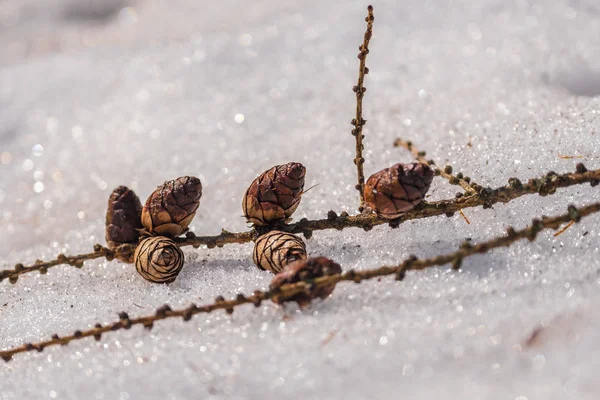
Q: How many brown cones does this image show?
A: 7